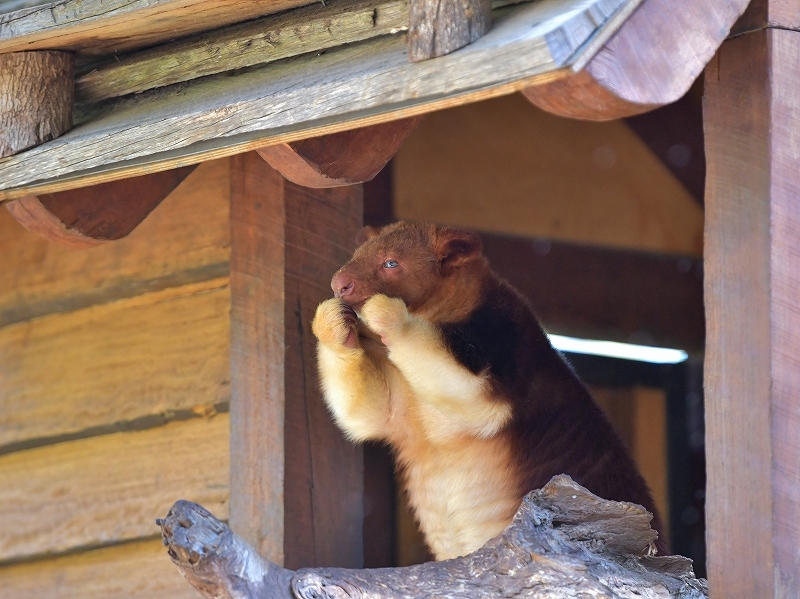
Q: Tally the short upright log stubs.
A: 2